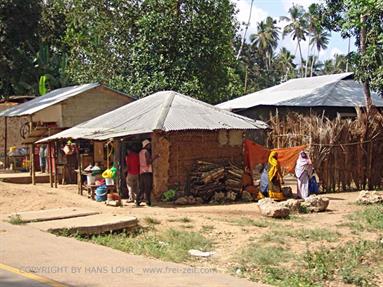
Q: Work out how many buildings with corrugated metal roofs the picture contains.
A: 3